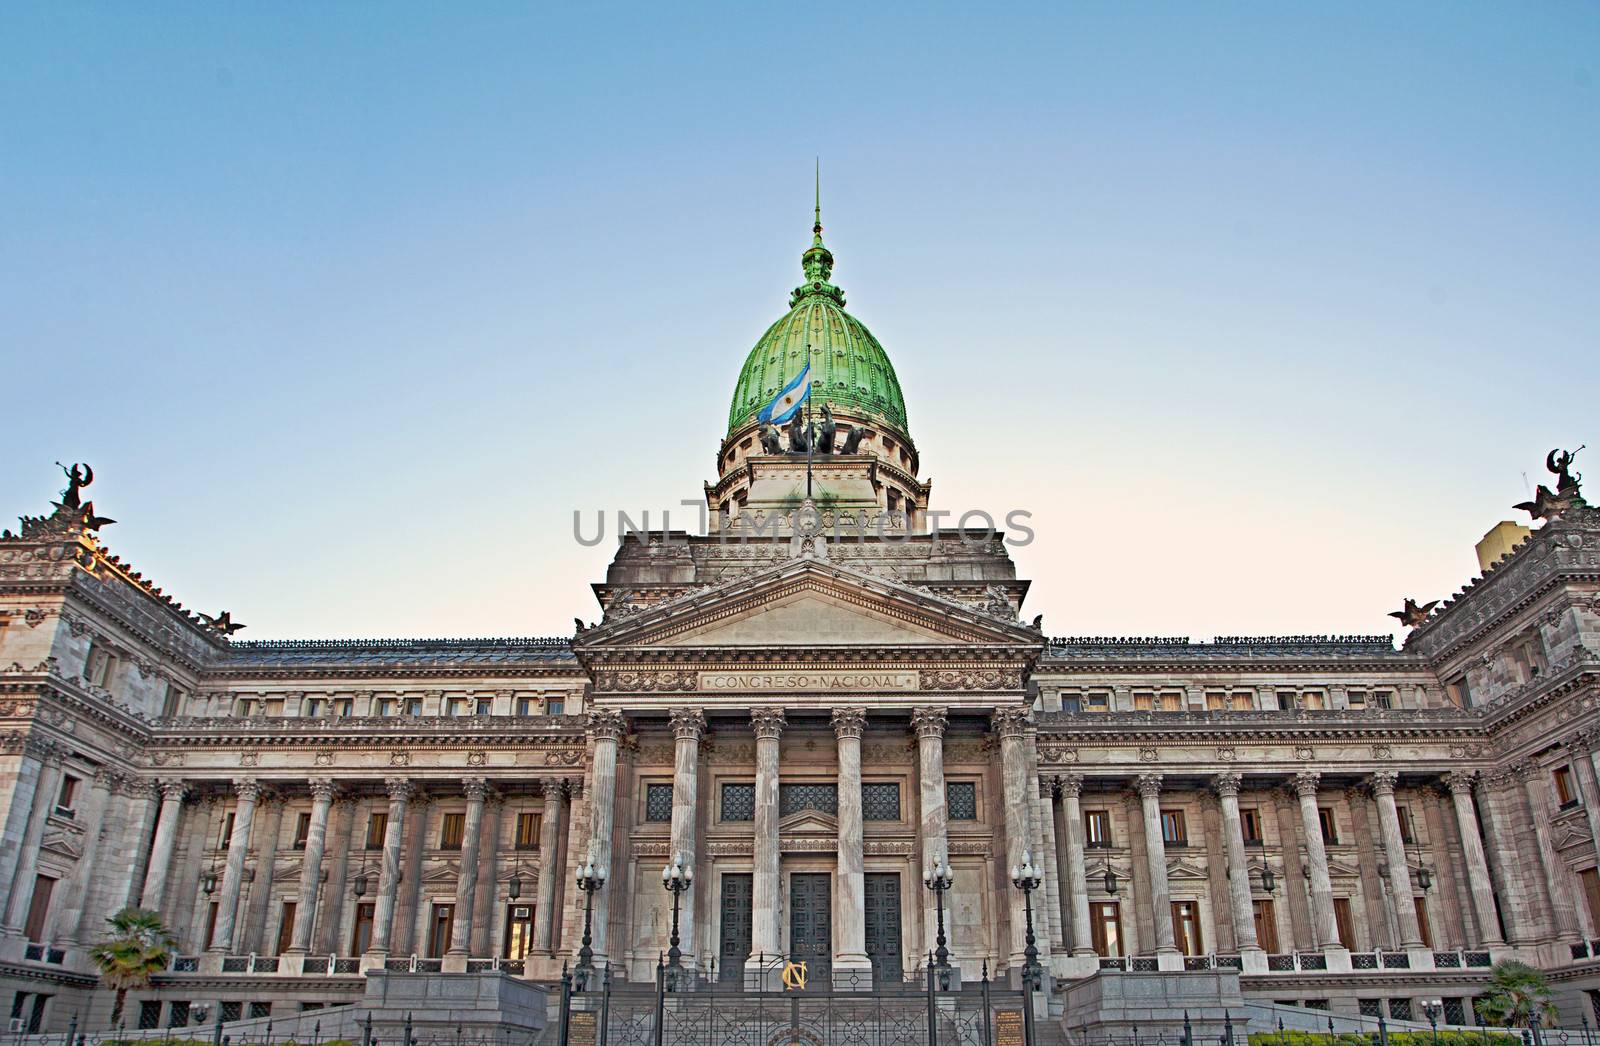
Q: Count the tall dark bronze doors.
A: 3